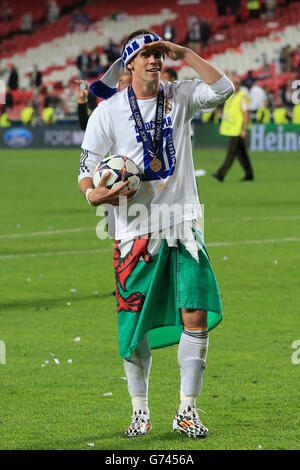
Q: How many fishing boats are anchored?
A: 0